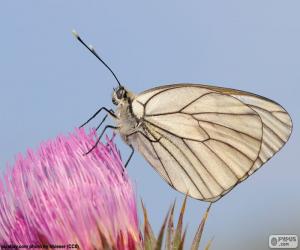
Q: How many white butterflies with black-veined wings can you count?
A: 1